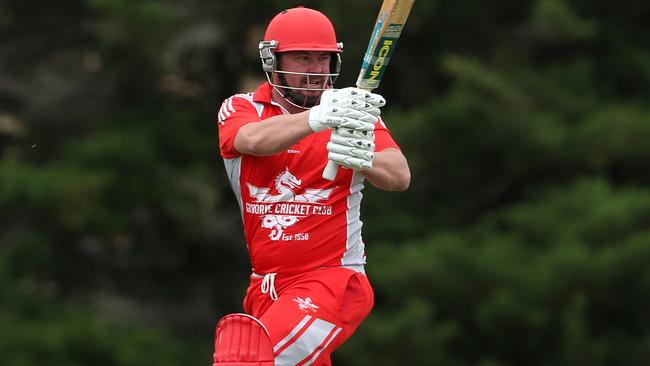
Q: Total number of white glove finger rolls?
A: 8